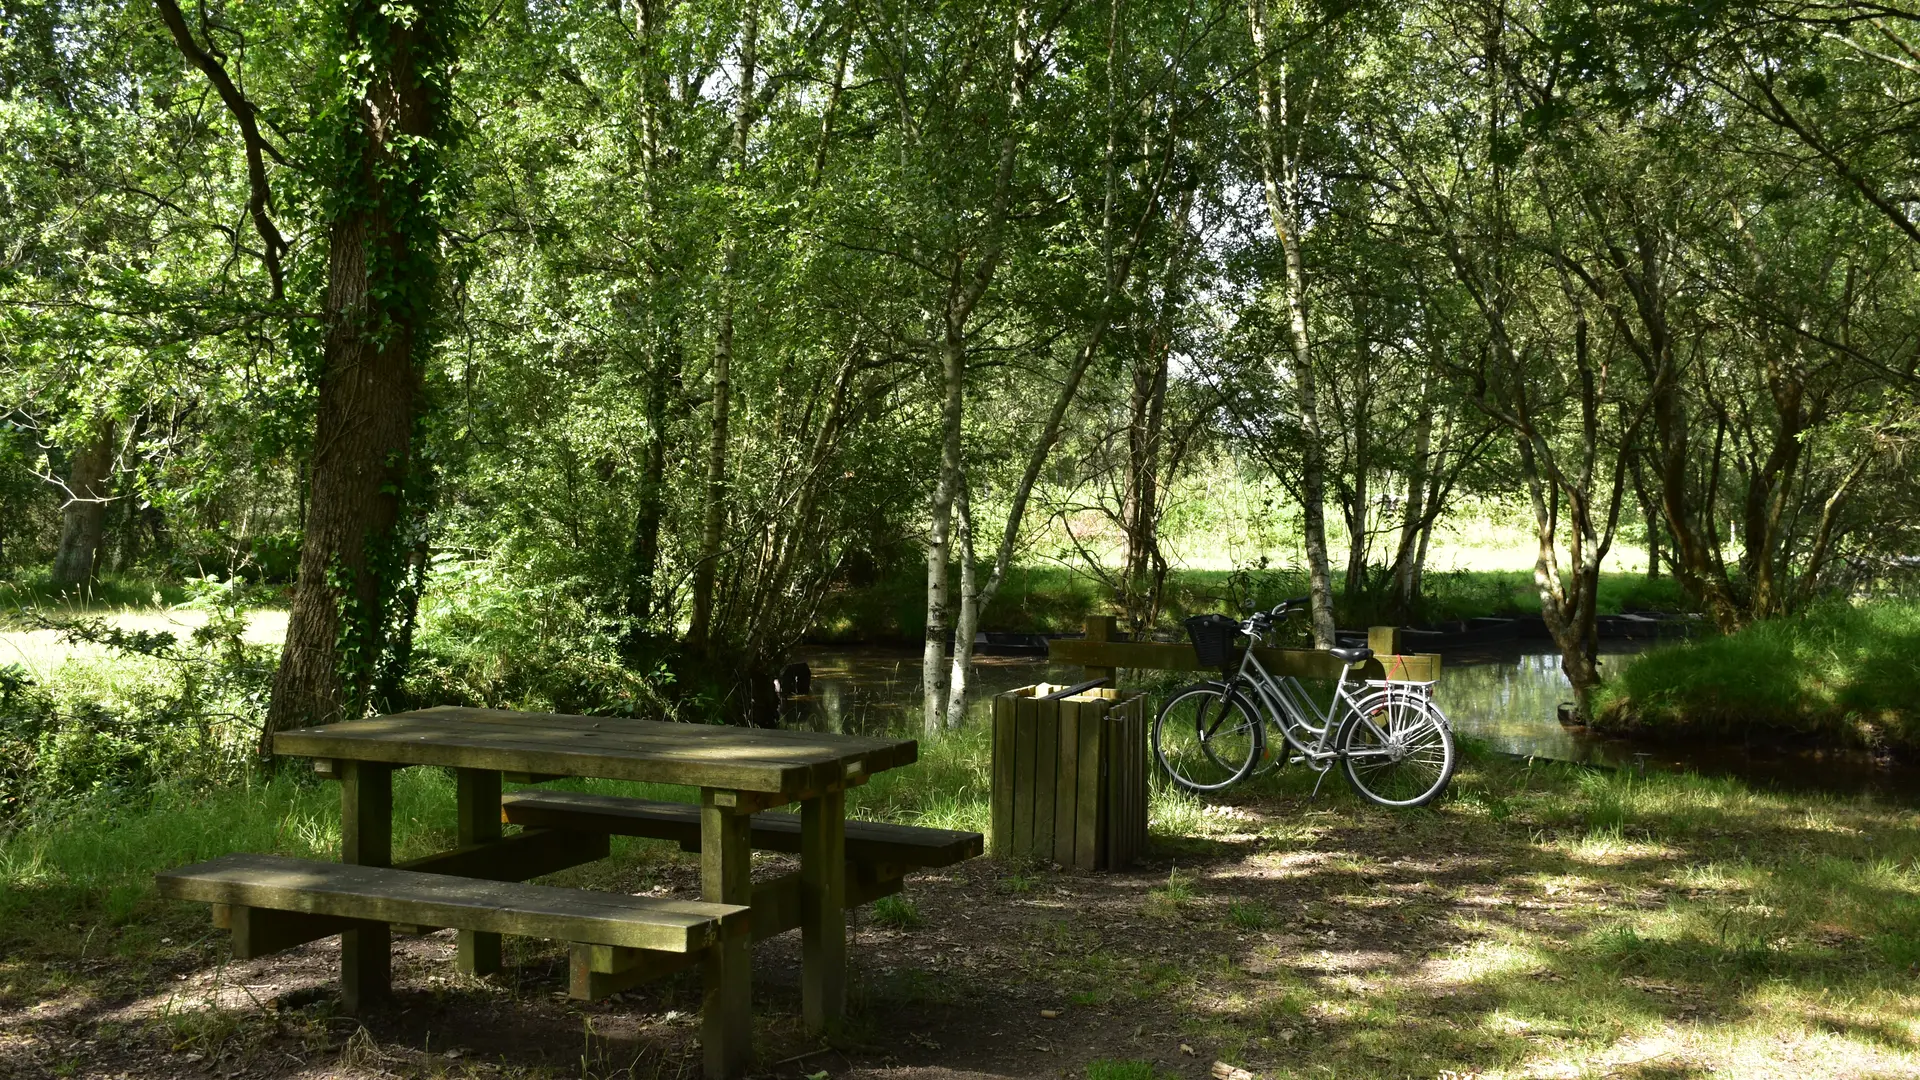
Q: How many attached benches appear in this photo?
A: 2